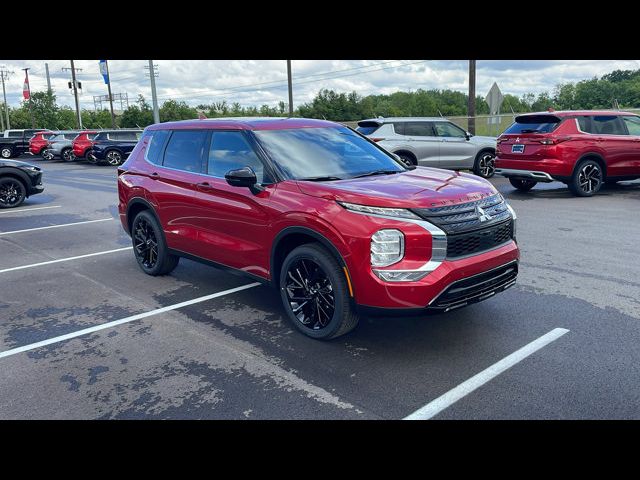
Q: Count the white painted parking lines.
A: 5